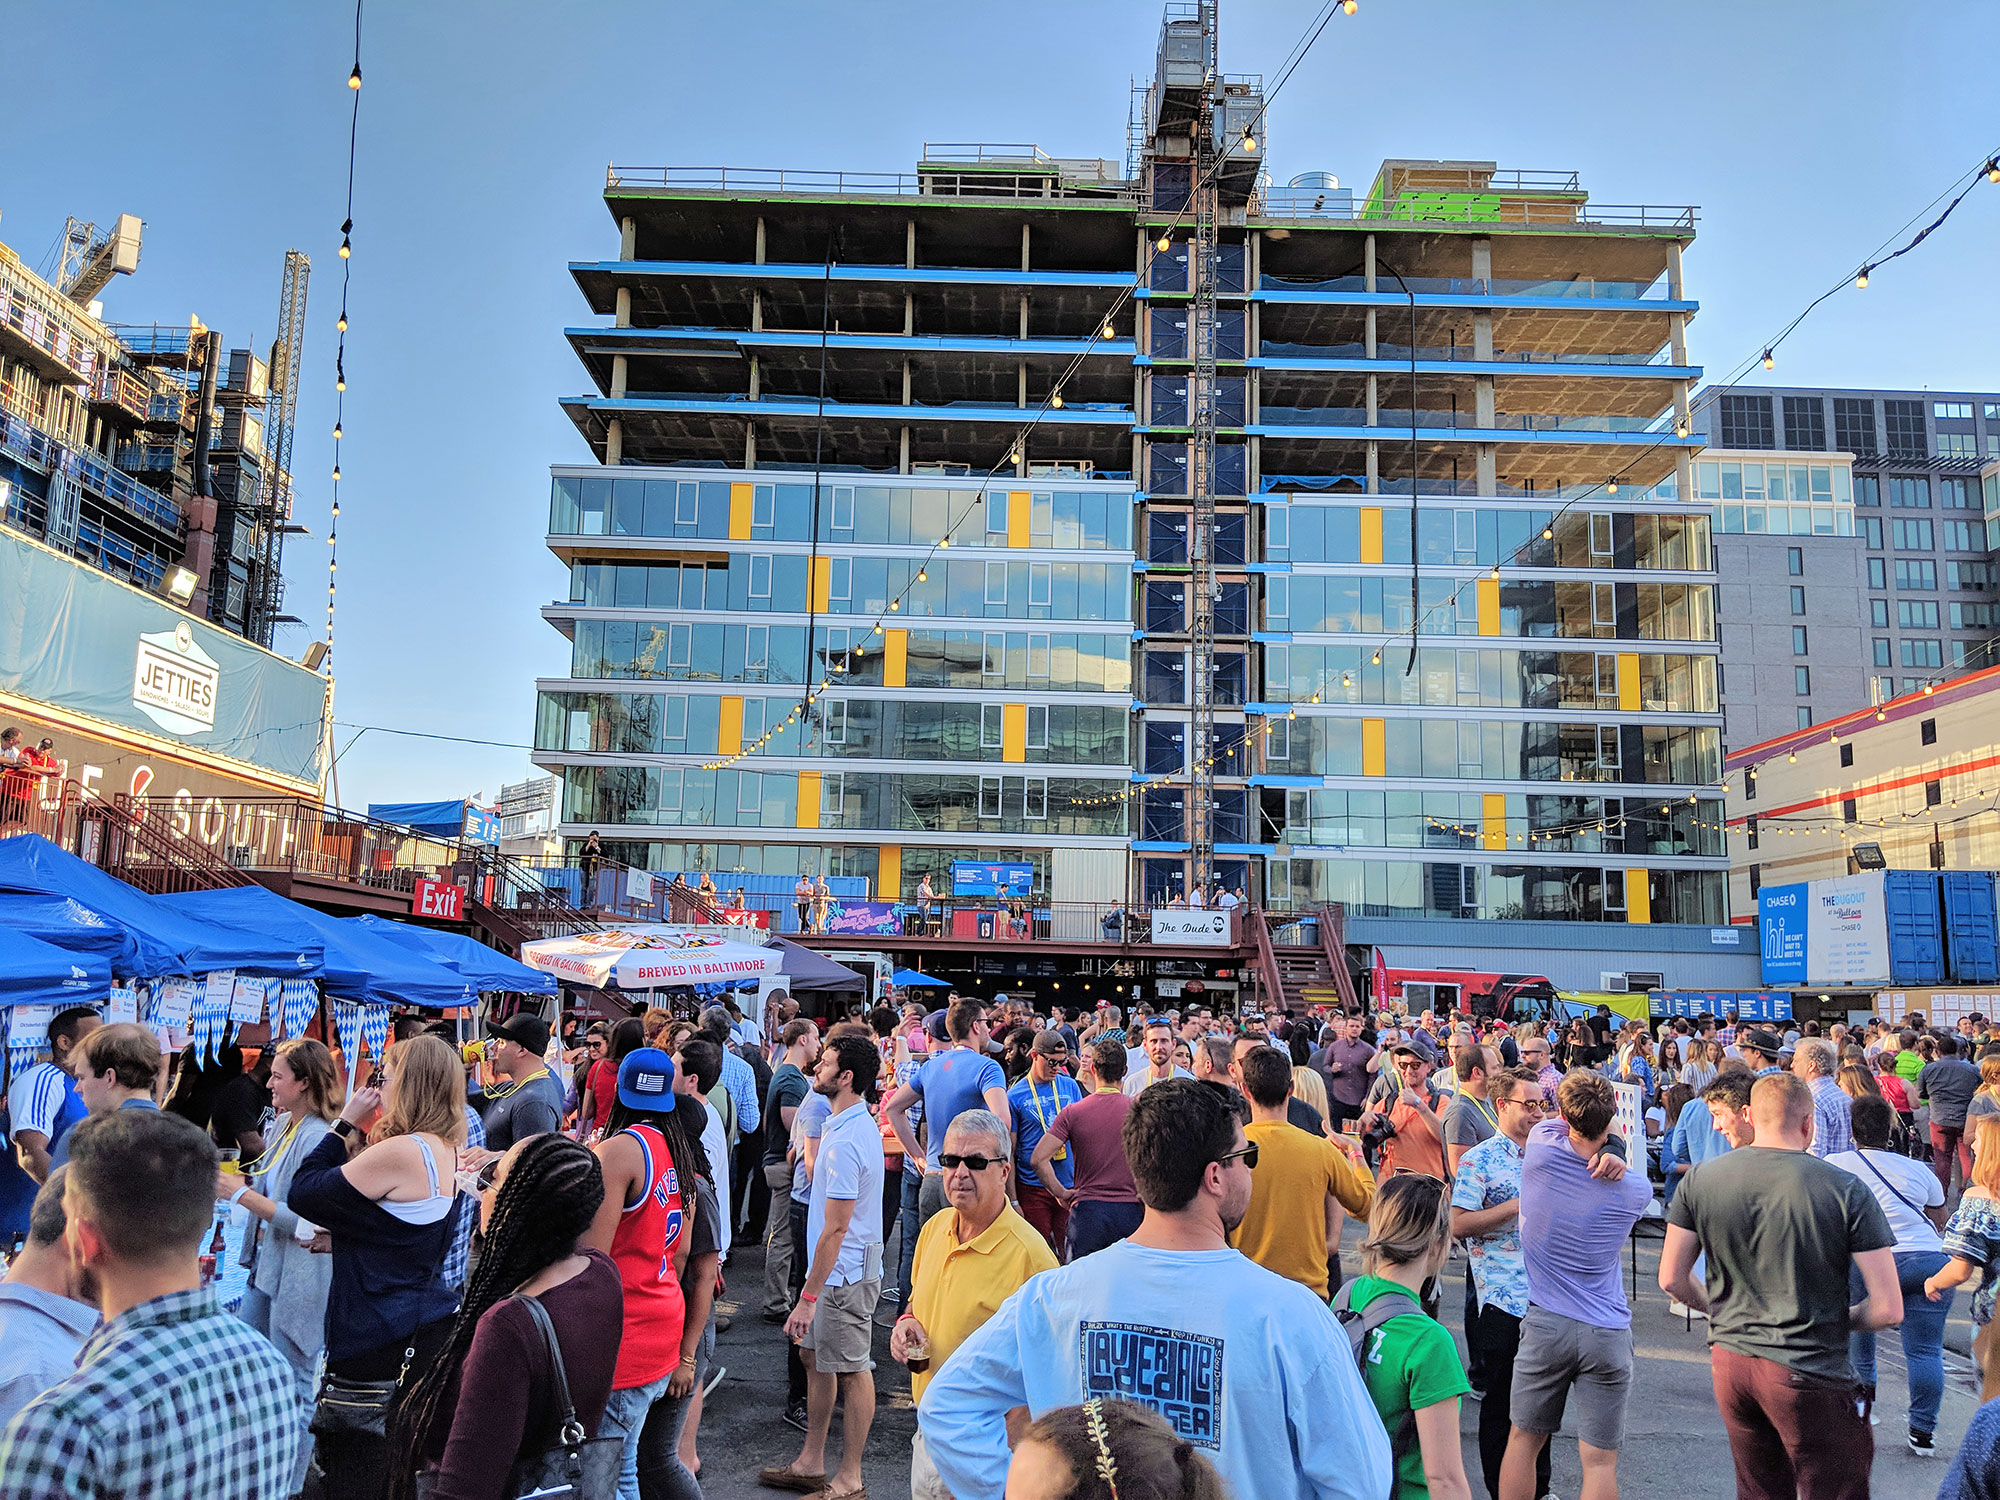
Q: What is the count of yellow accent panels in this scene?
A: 14